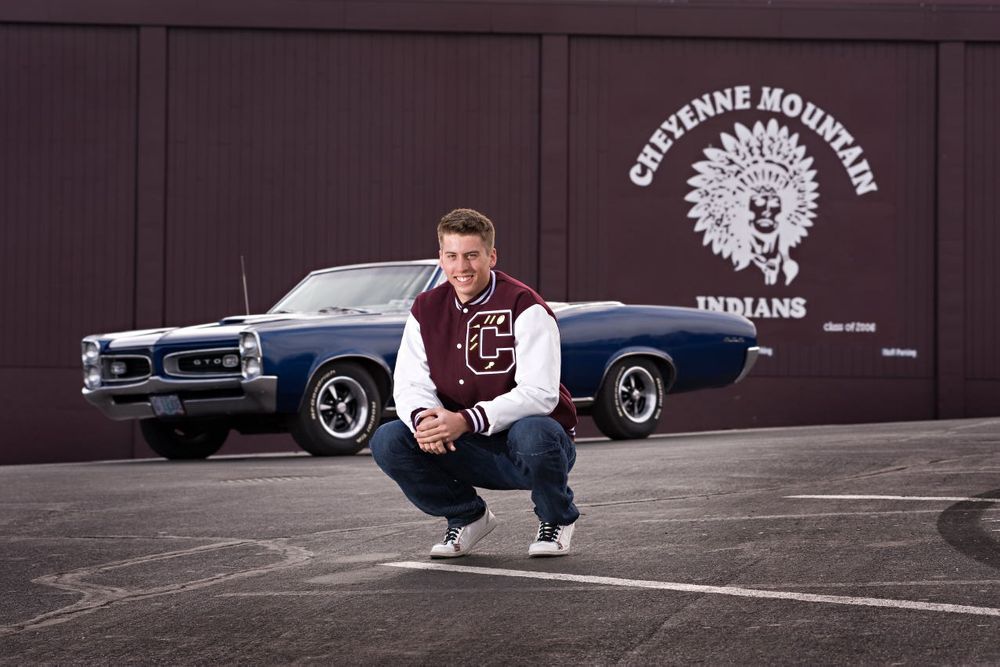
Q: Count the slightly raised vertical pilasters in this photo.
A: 3